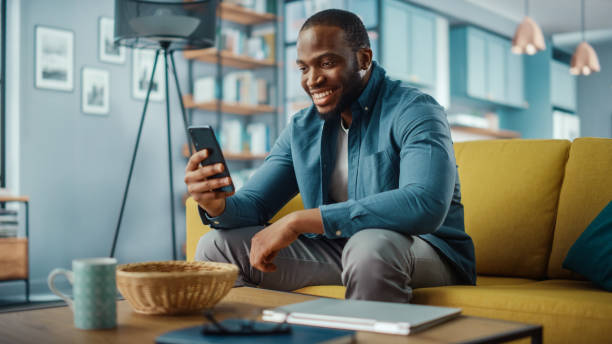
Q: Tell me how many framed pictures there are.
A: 4